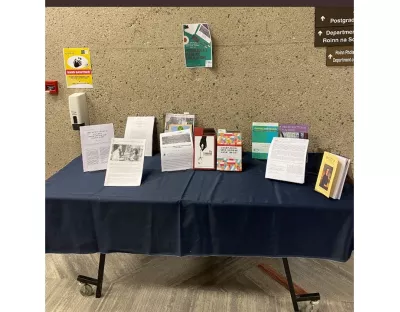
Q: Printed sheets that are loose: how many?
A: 5